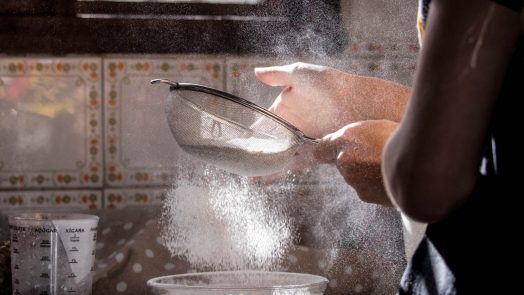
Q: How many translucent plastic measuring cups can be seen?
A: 1